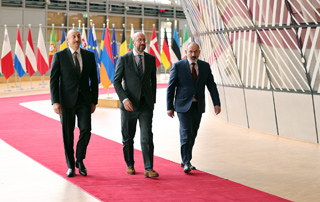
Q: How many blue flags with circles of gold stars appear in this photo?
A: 2